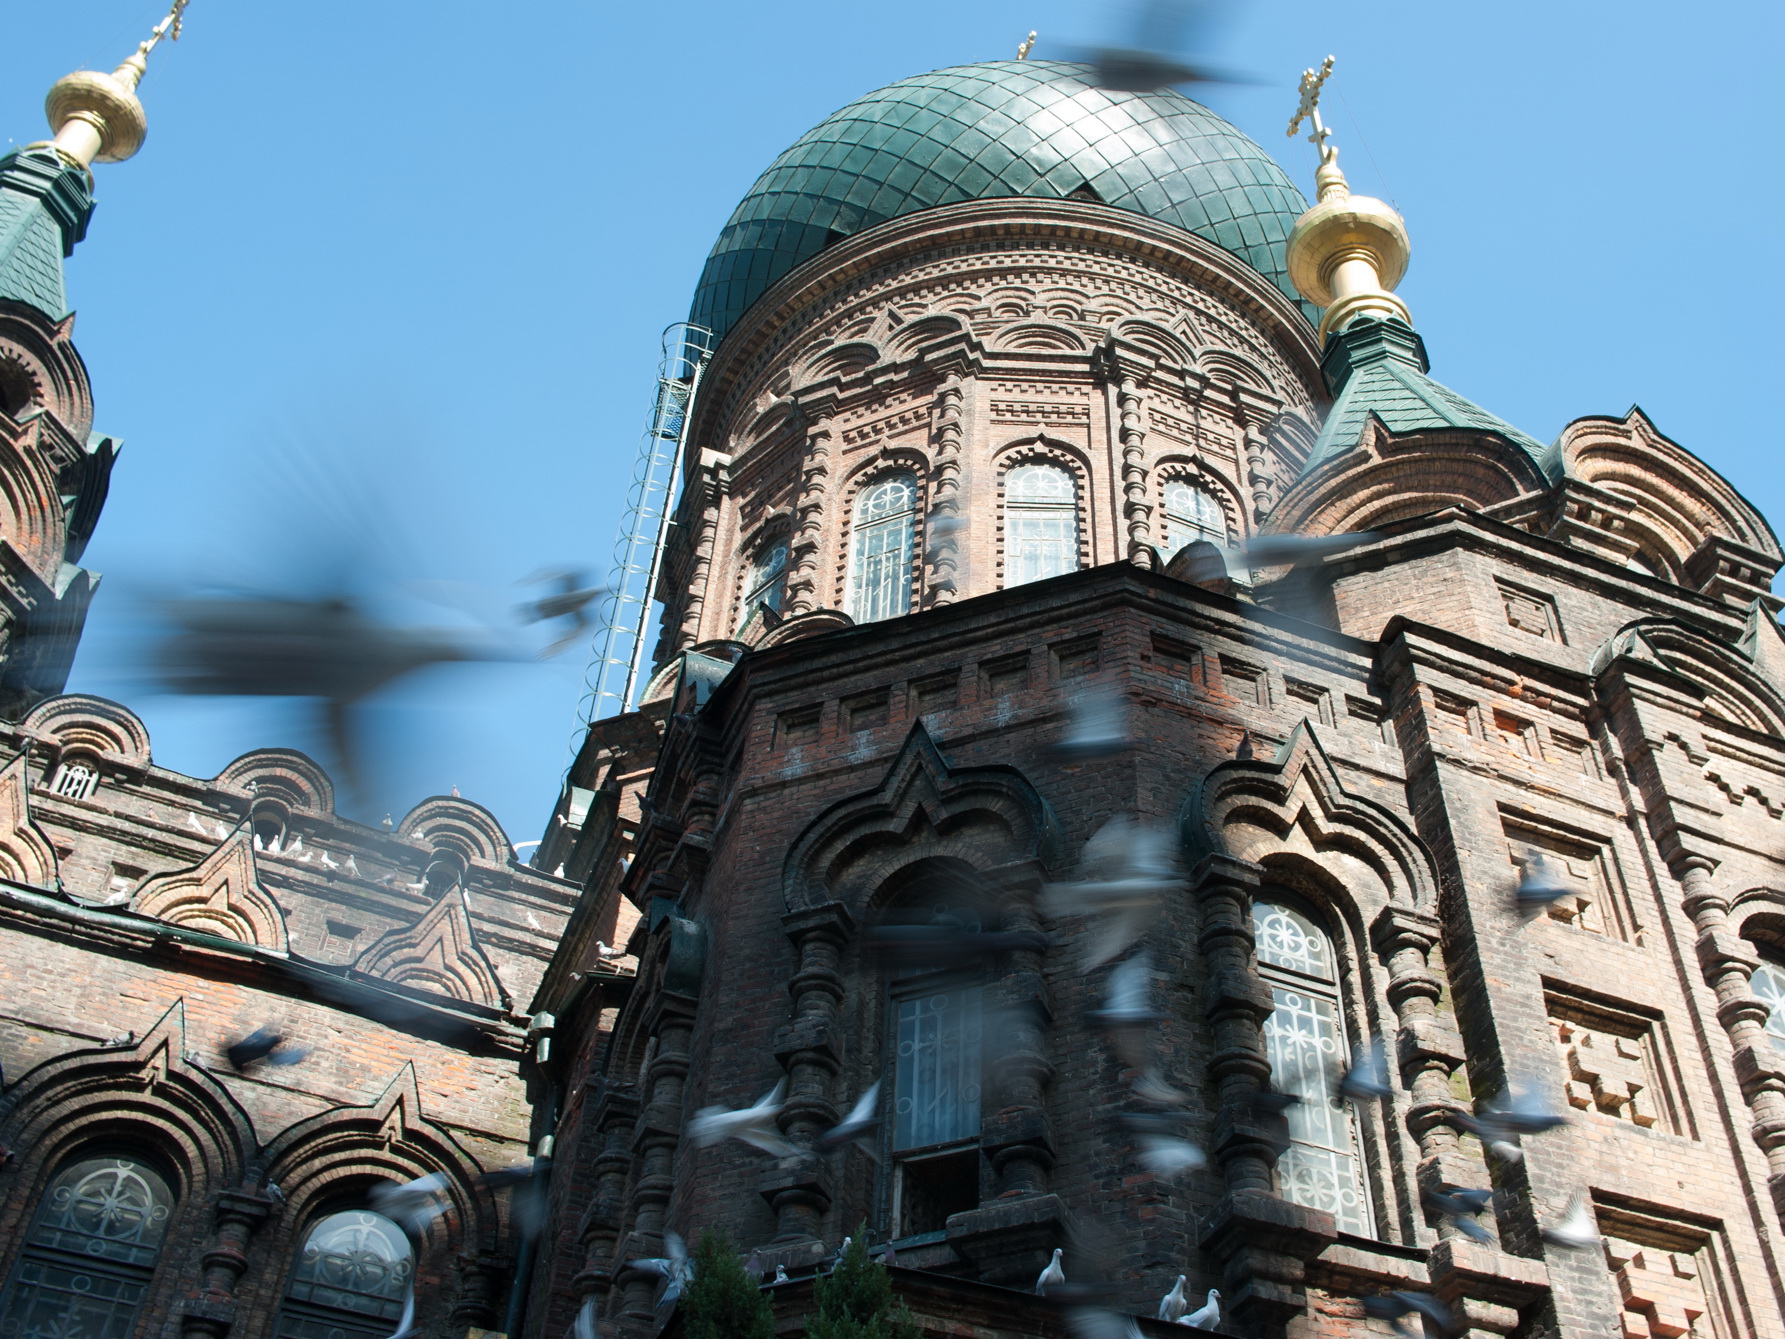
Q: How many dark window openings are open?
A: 1